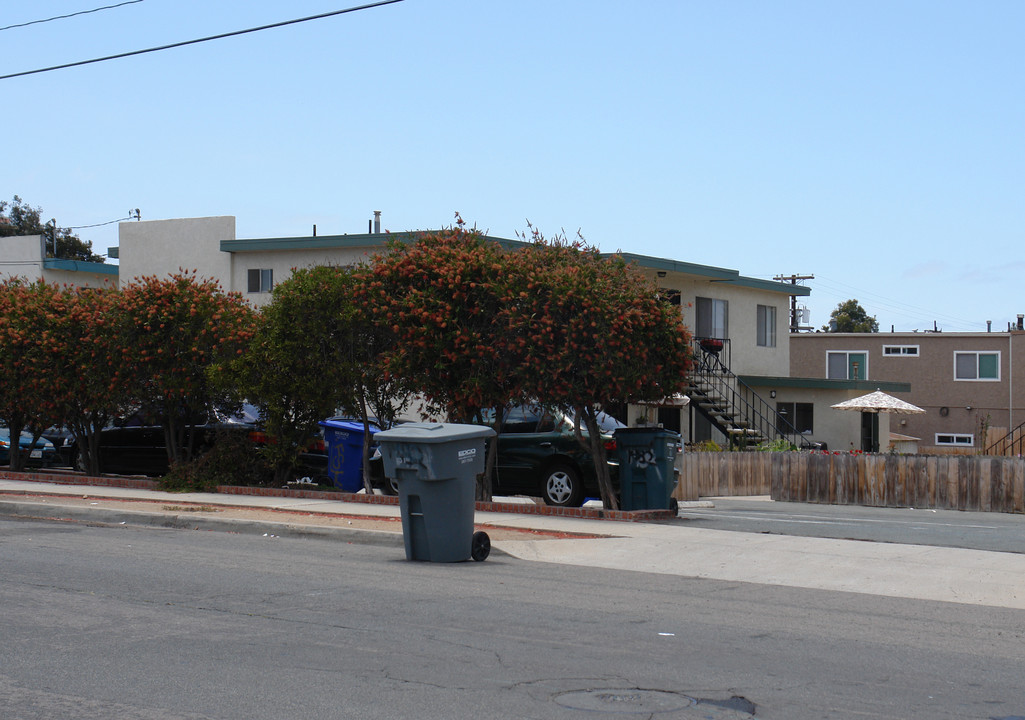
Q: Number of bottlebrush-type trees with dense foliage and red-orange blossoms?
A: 5